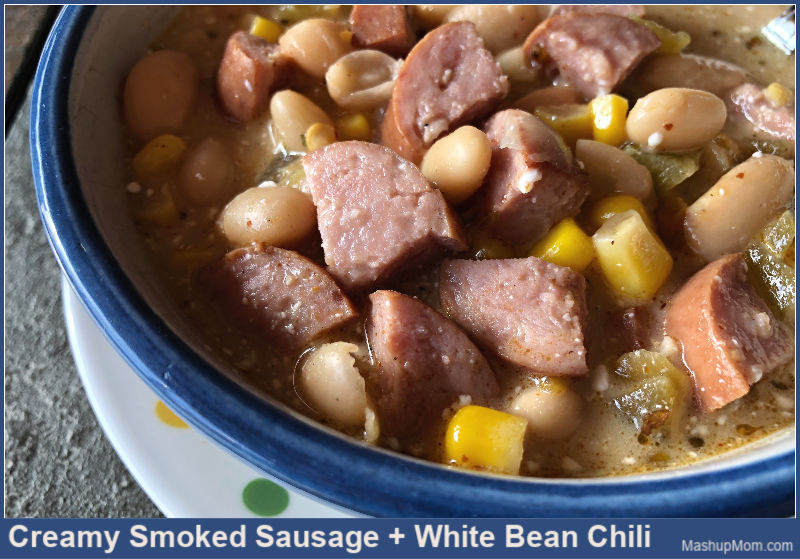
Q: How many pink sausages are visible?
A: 12